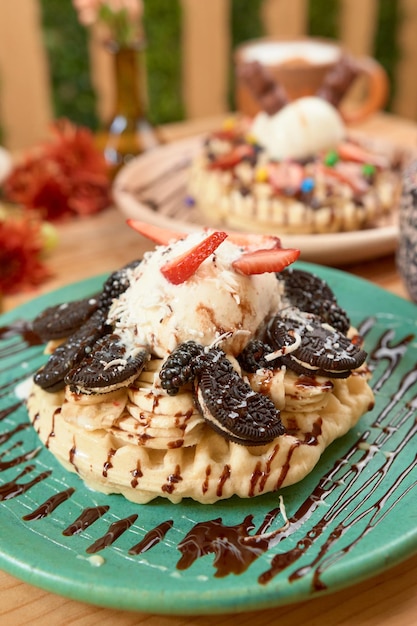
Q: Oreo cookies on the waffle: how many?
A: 6